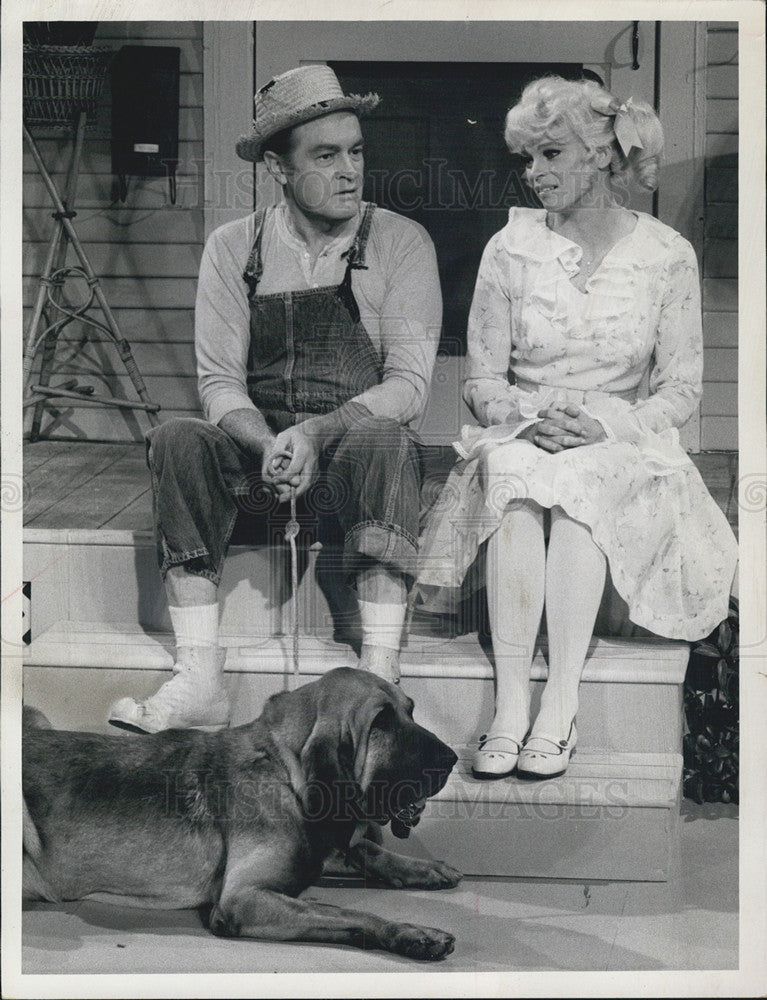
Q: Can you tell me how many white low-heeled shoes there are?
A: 2